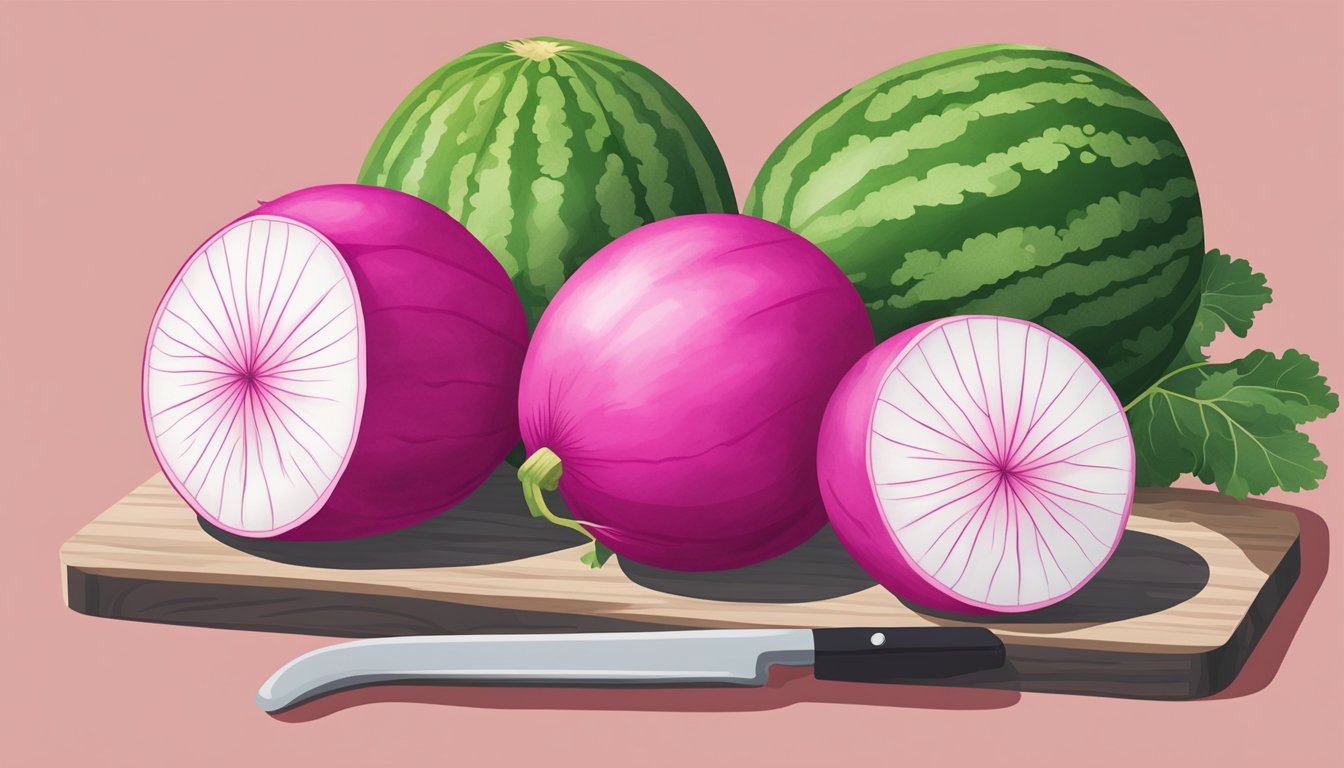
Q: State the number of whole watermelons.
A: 2